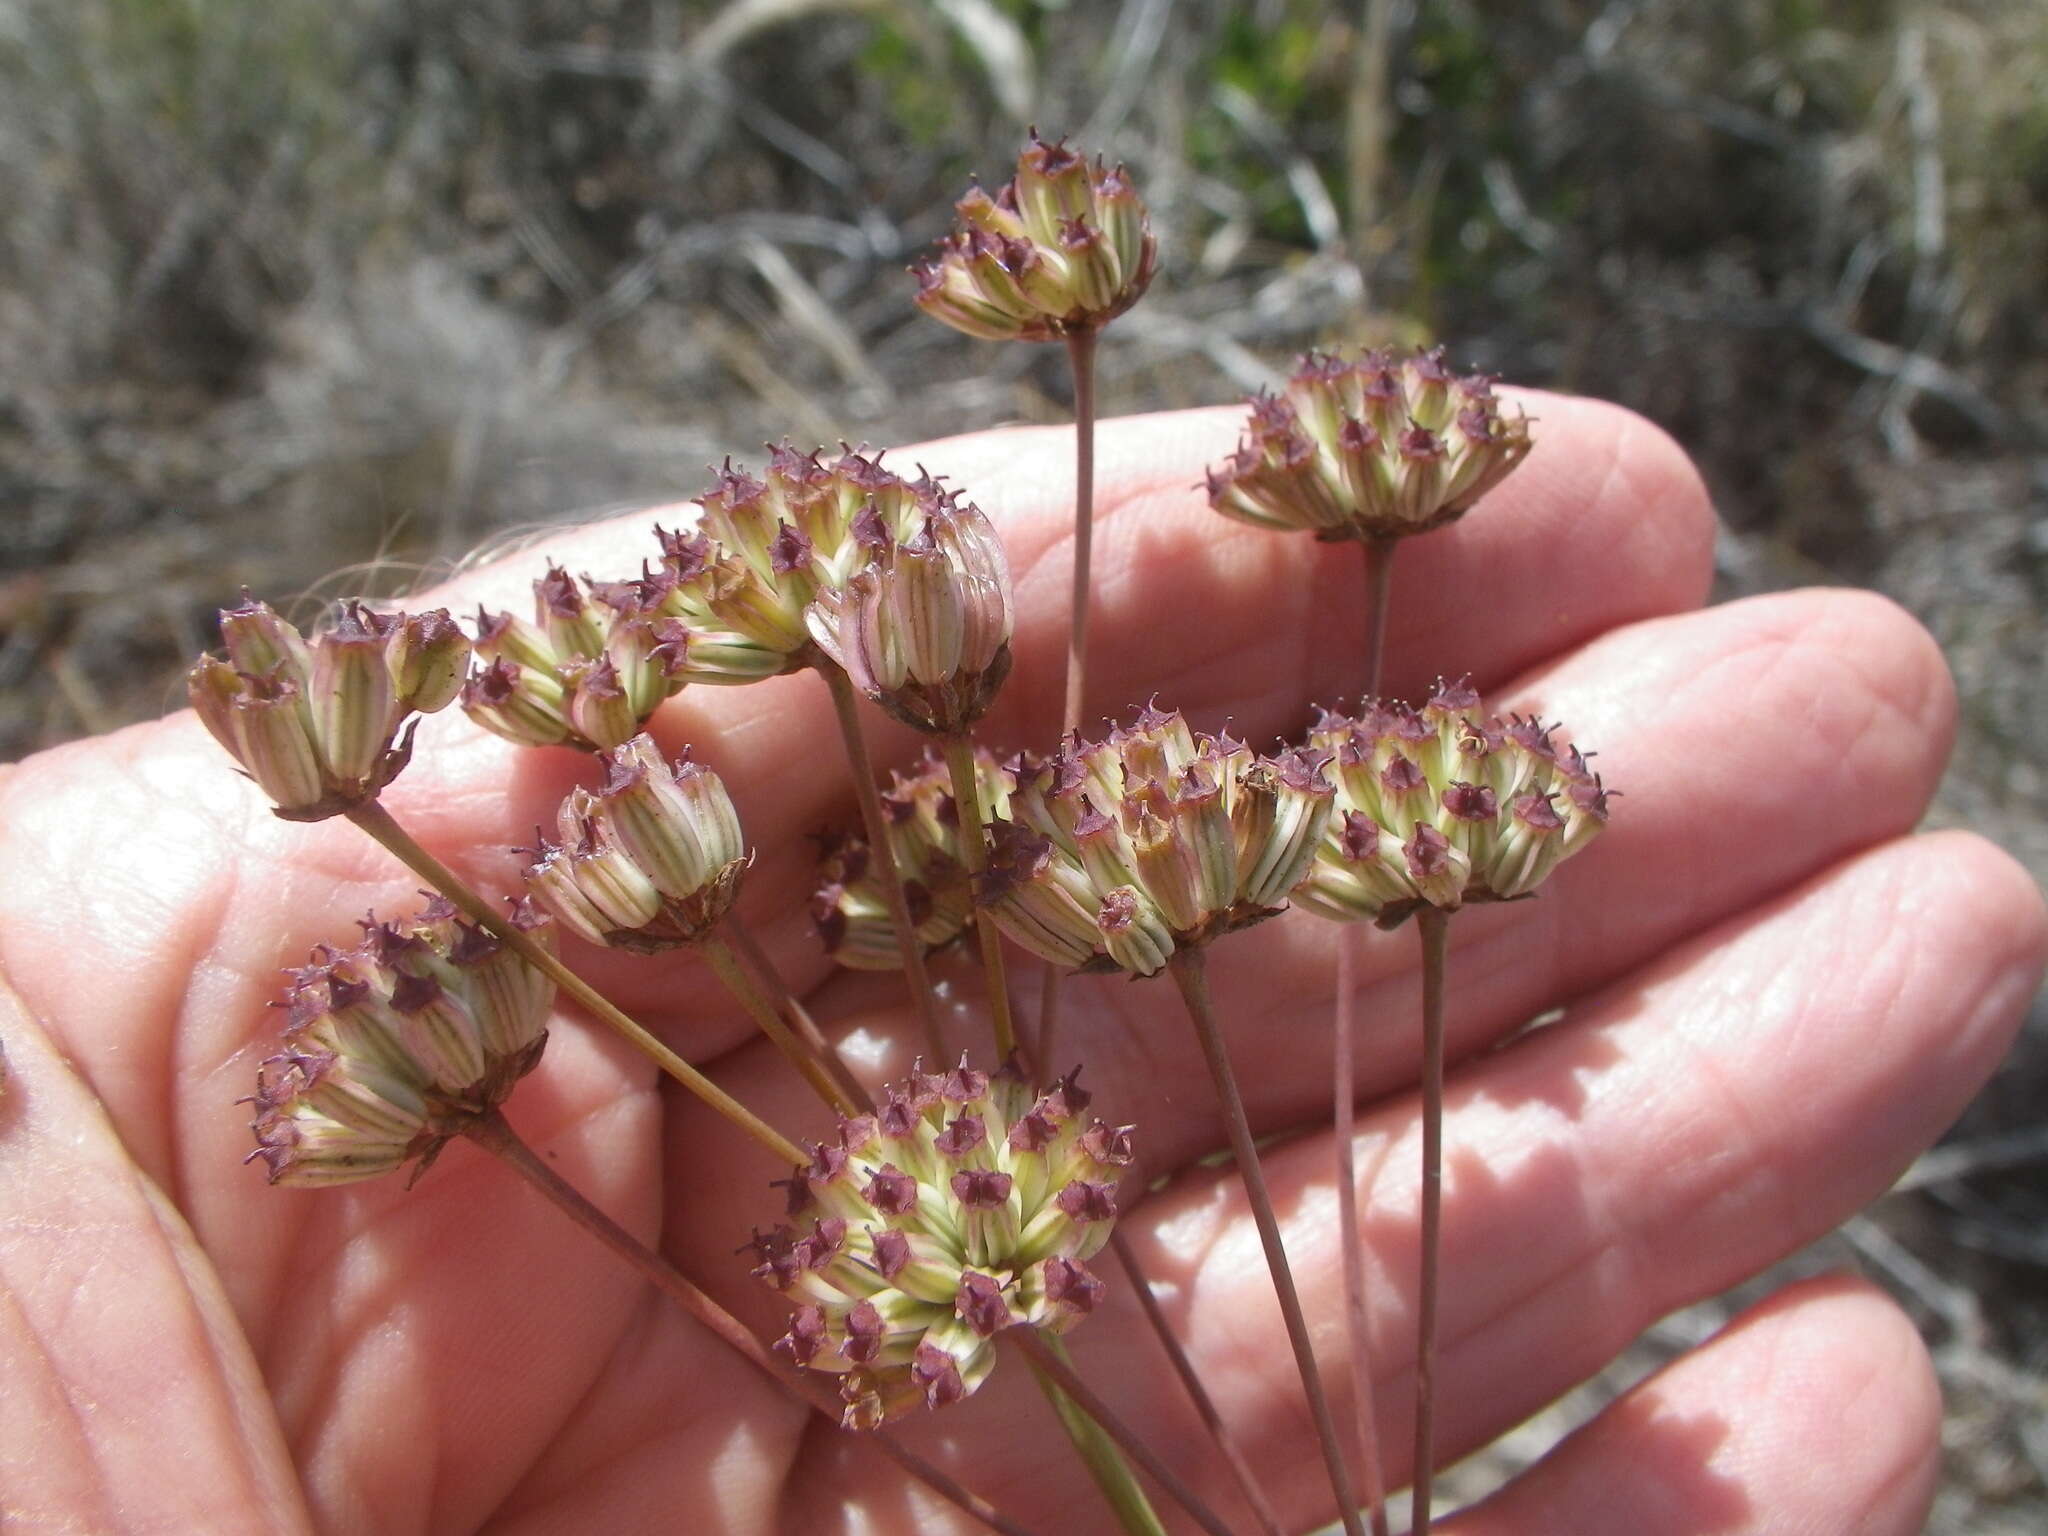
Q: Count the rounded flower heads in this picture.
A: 12